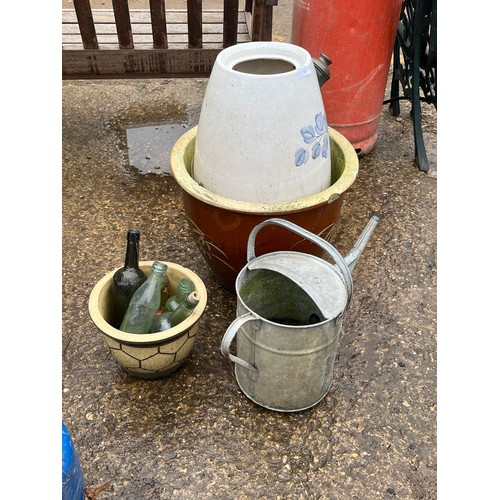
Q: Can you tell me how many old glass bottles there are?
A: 4